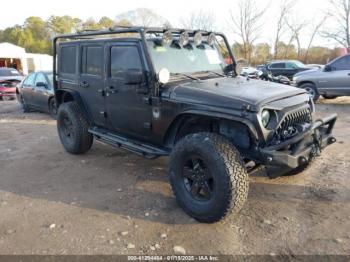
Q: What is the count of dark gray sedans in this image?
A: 1